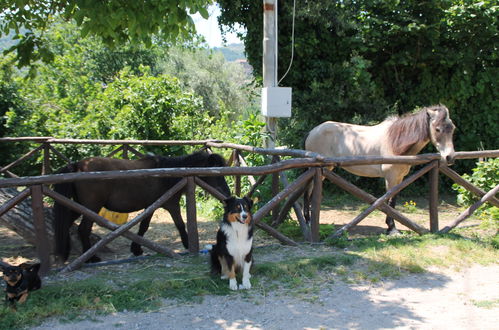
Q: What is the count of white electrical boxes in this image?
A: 1